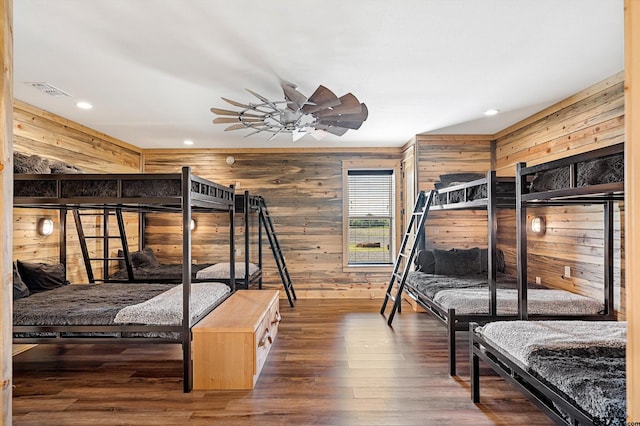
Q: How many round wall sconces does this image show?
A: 3